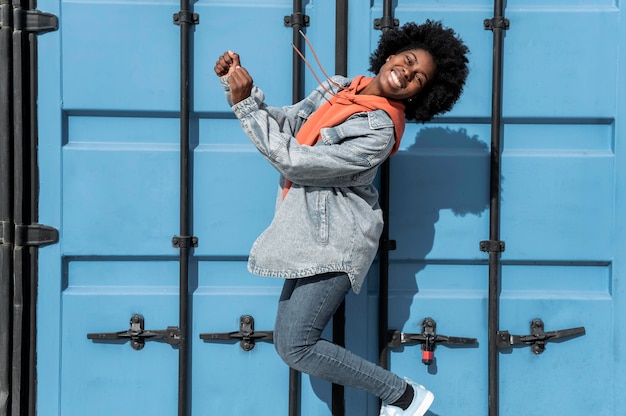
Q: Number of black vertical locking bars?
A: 4